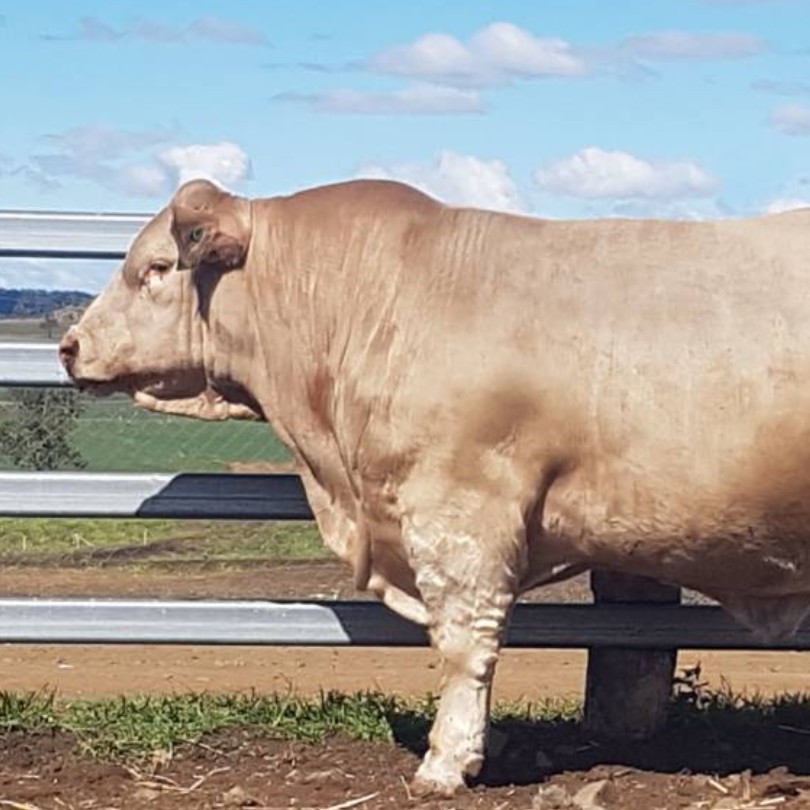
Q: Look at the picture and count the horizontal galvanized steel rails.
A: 4